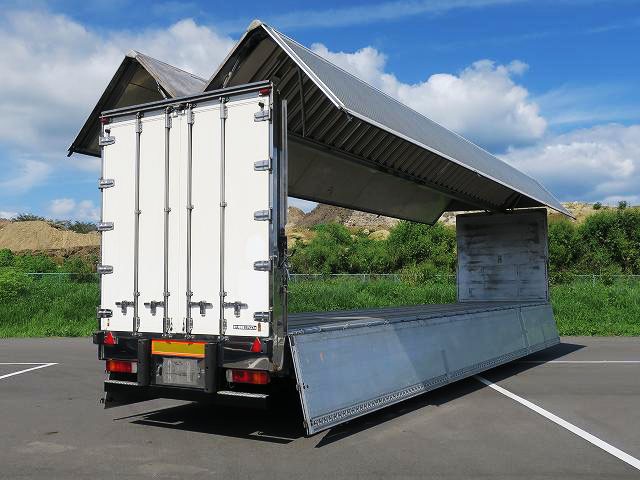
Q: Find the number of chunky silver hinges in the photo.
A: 10